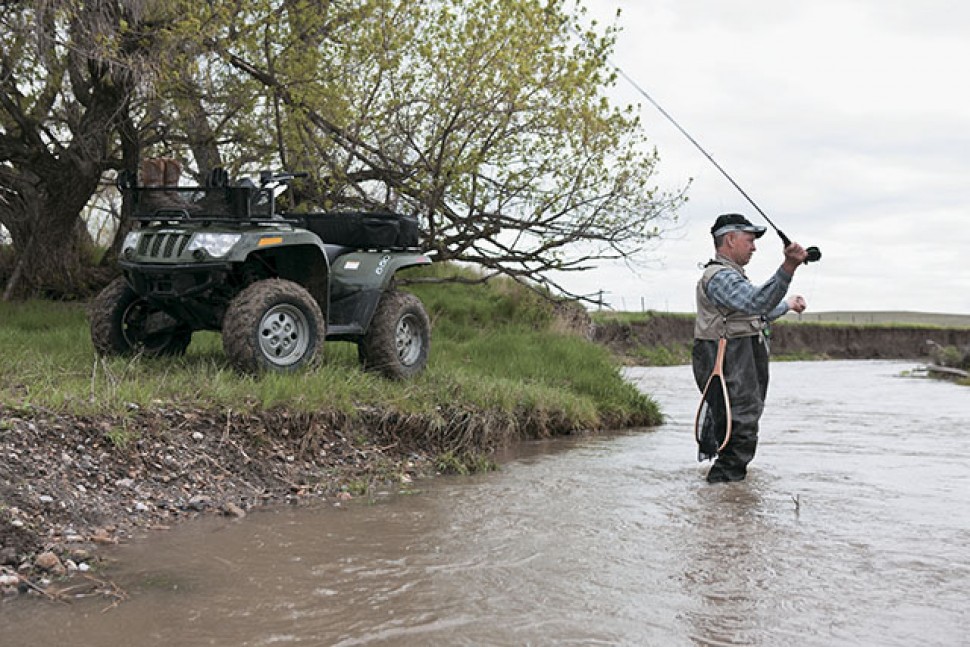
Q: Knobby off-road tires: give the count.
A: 3